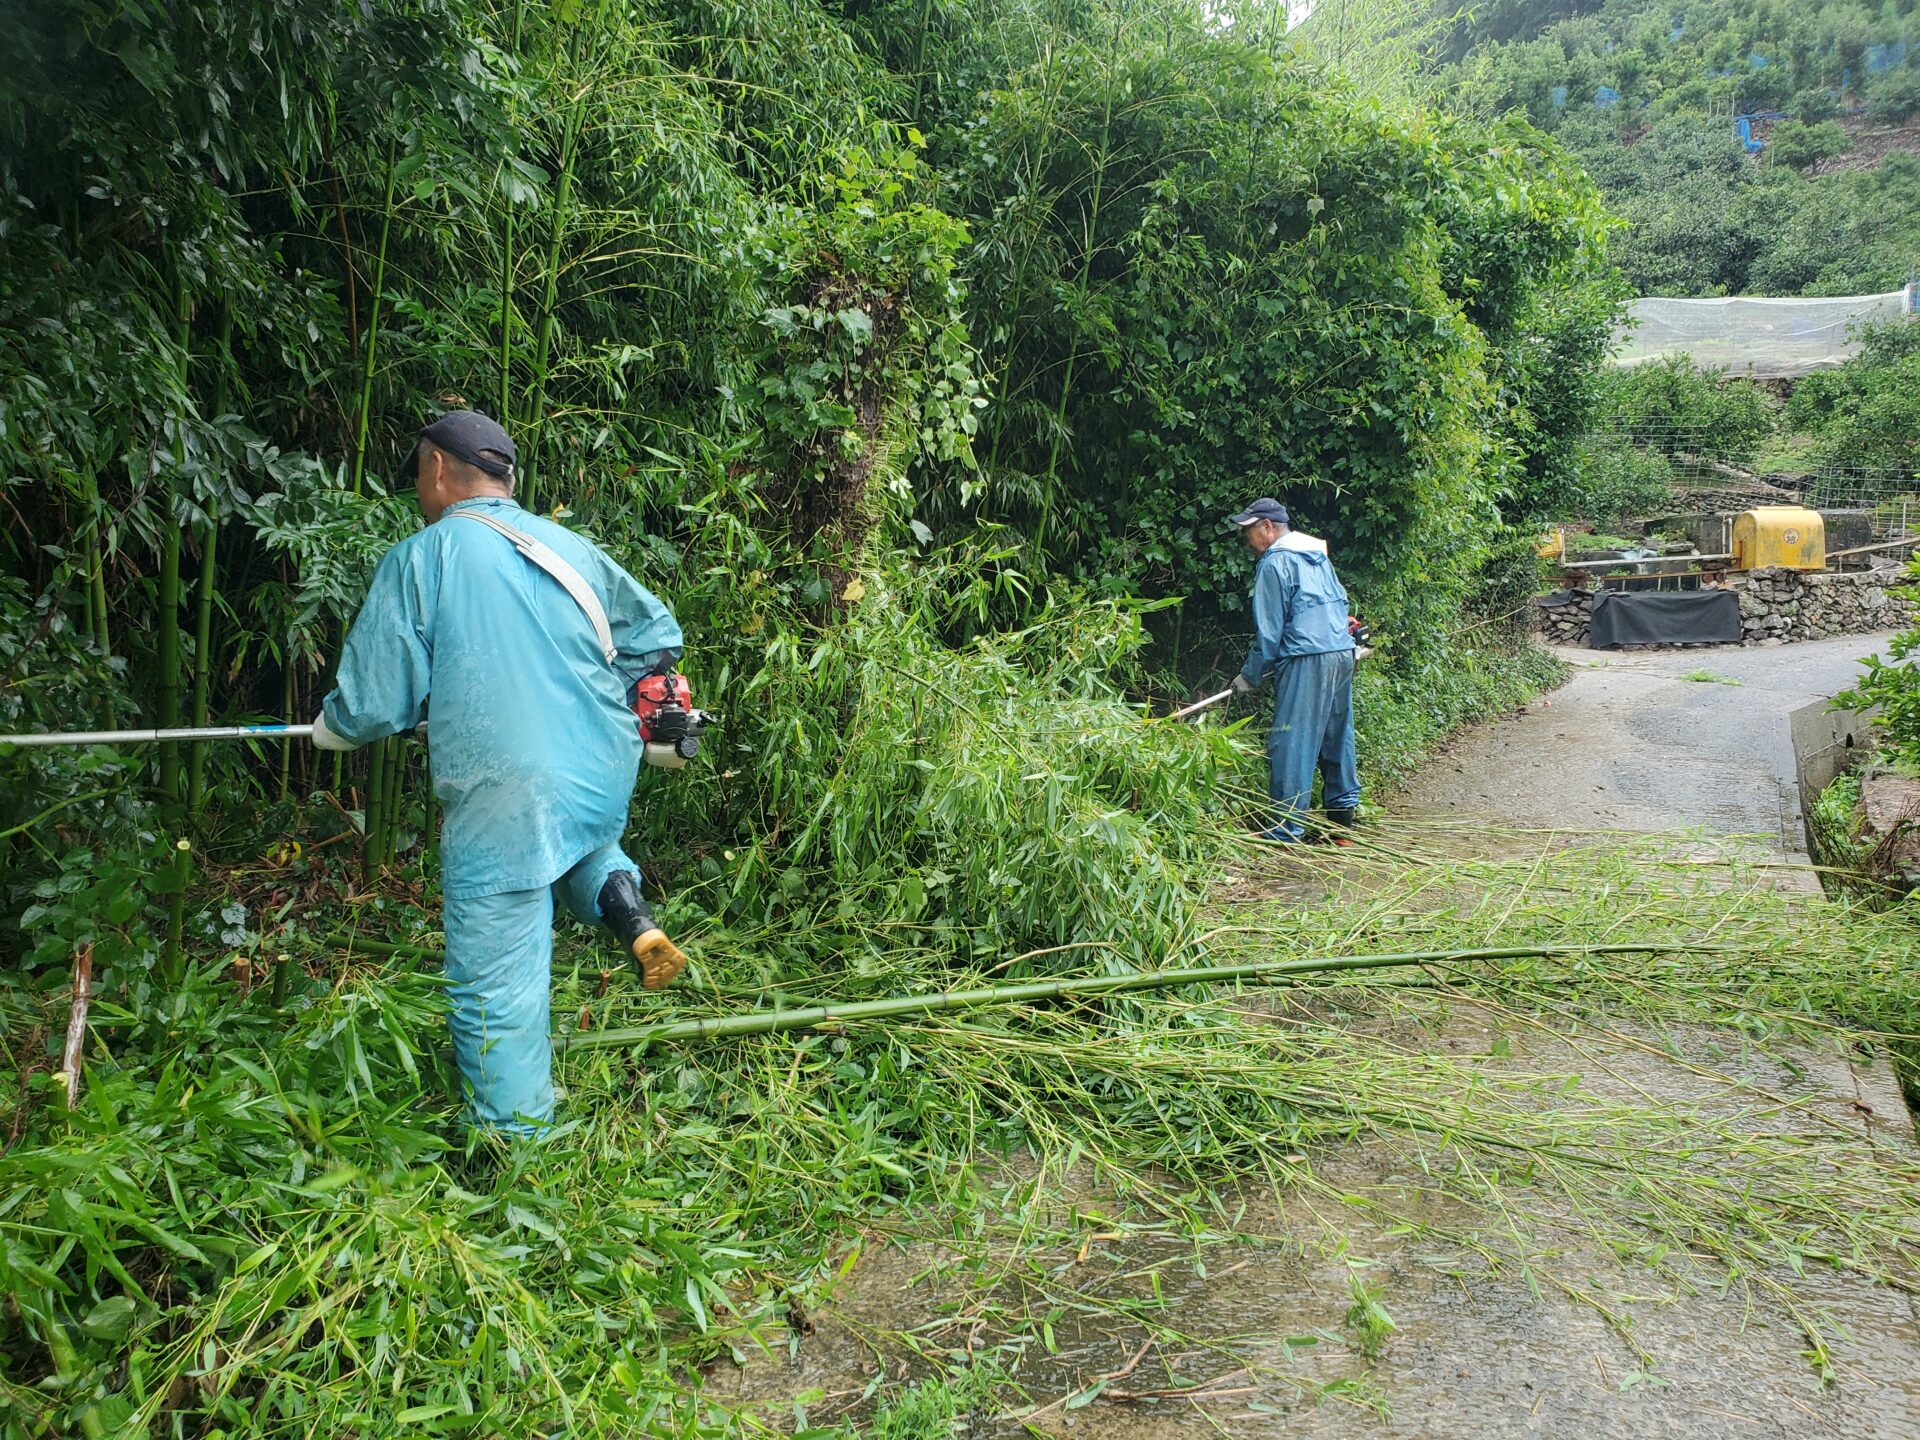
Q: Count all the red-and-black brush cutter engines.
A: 2